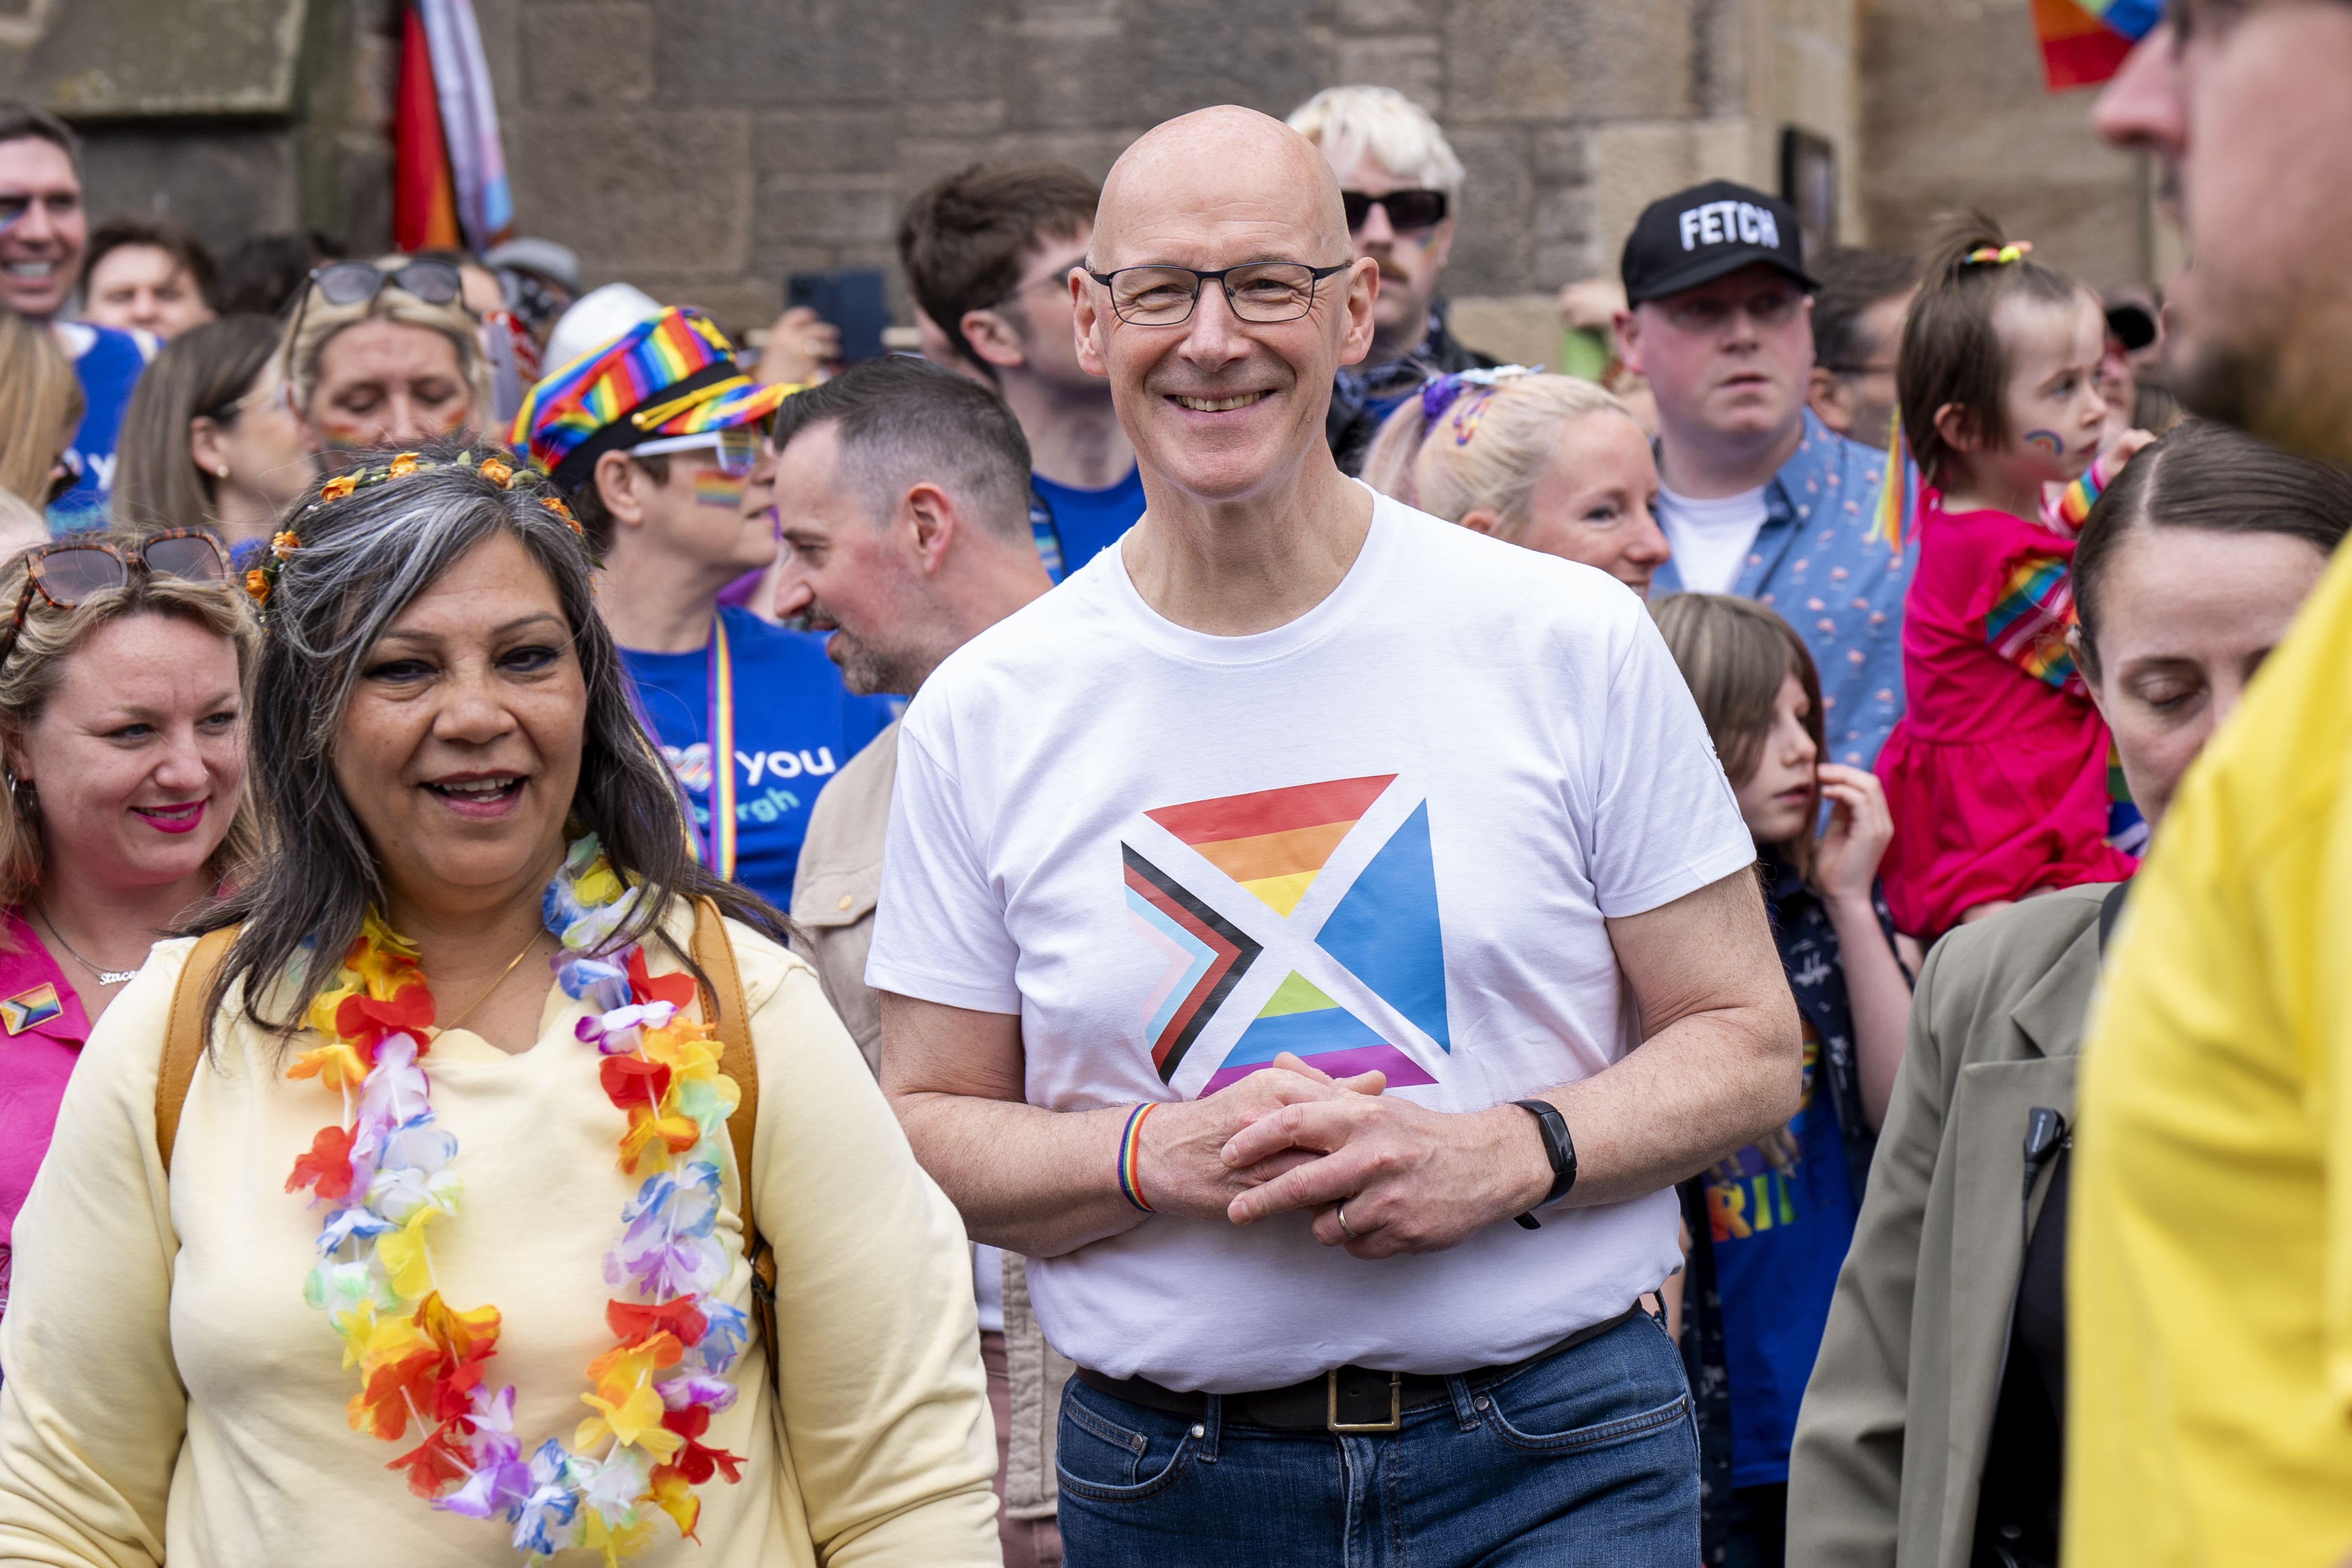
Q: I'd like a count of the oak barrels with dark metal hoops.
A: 0